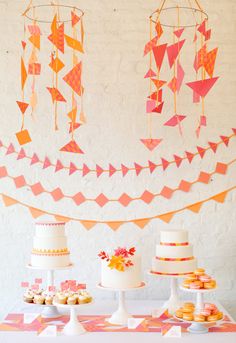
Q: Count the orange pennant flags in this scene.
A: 9